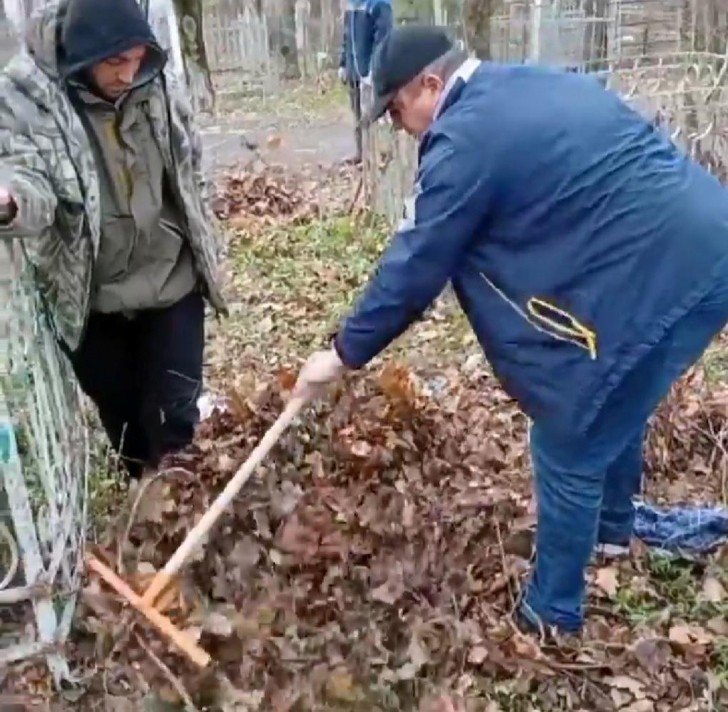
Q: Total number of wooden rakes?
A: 1